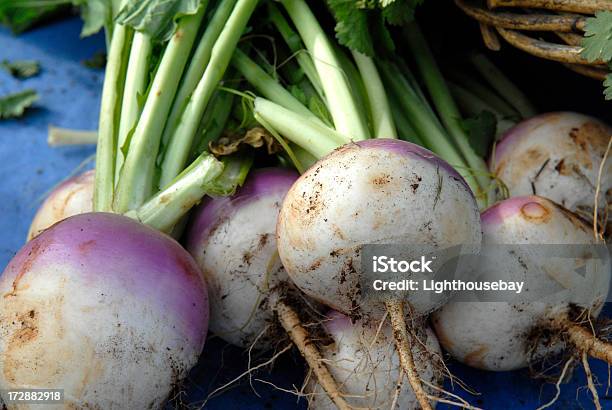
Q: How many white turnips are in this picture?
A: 7